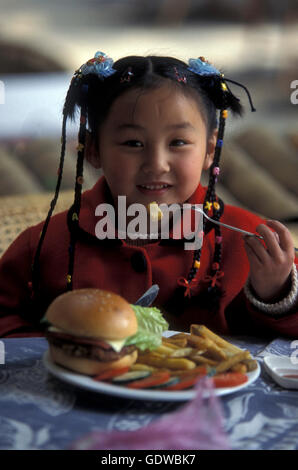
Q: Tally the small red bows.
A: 2